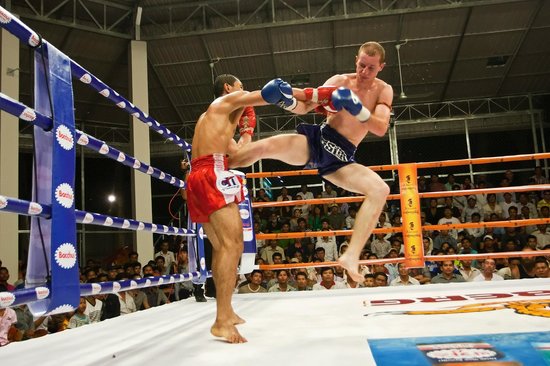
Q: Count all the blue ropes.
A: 4